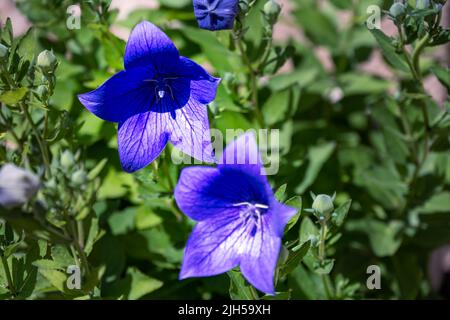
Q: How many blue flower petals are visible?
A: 10